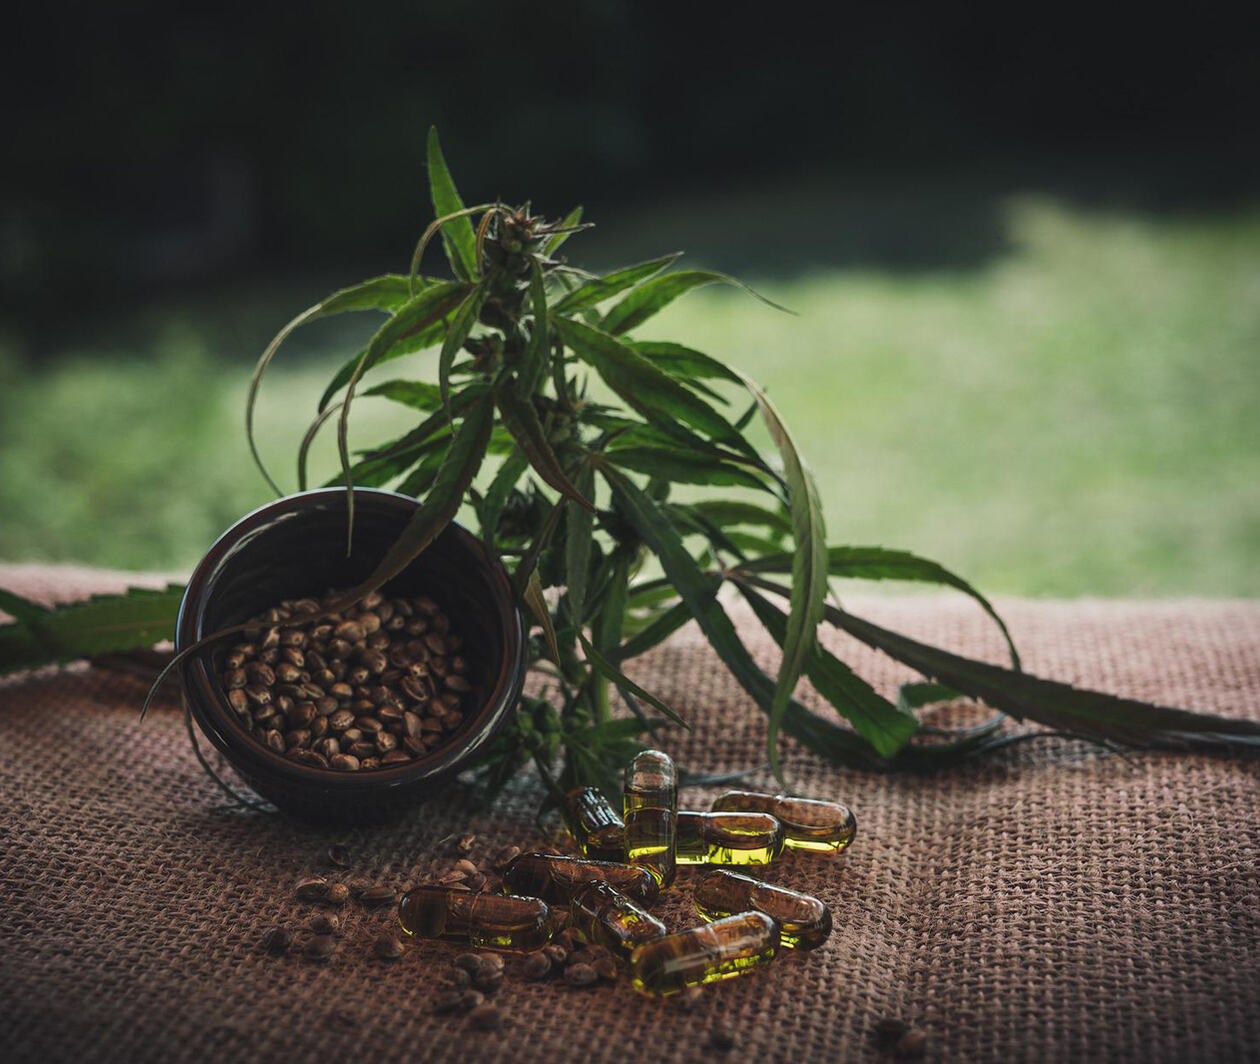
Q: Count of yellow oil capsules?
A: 9